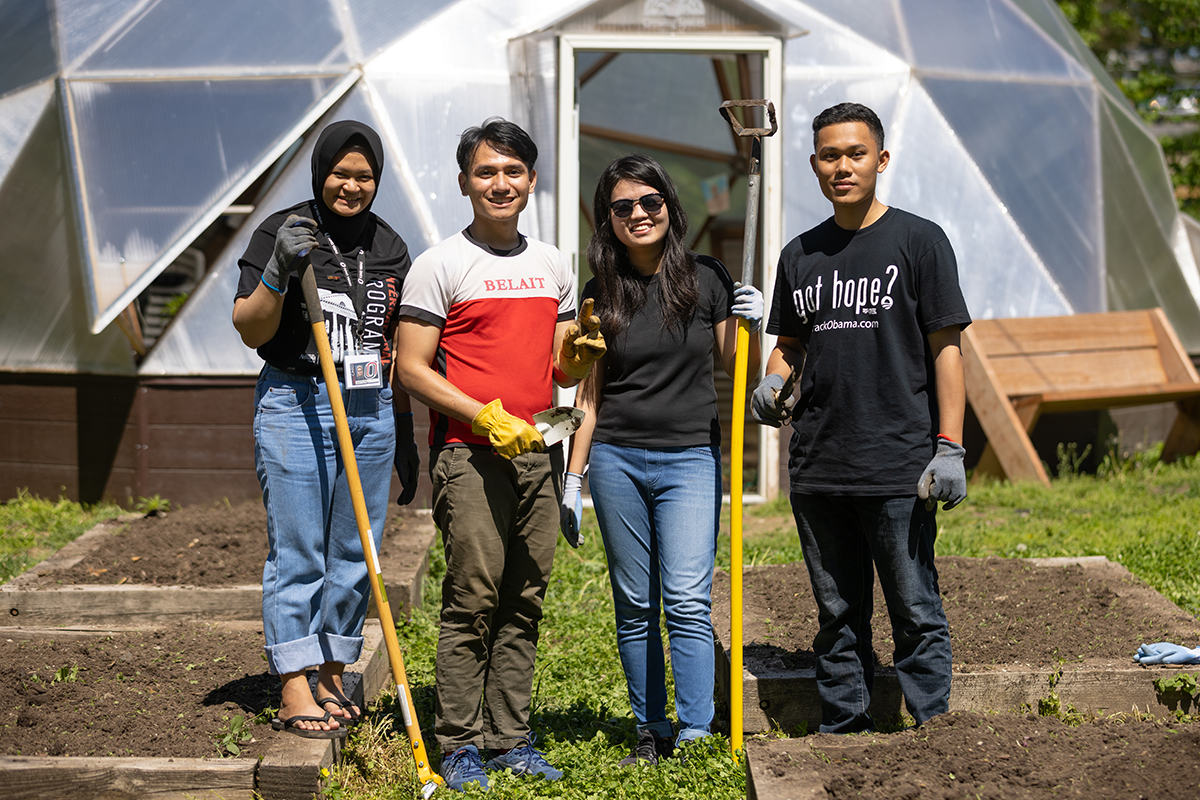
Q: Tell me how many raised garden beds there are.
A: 4